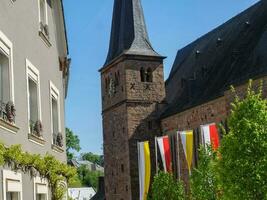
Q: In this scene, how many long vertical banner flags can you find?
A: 4